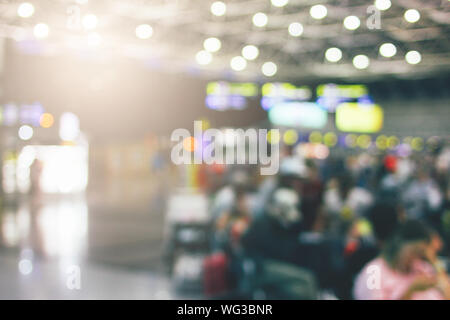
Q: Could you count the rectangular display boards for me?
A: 5